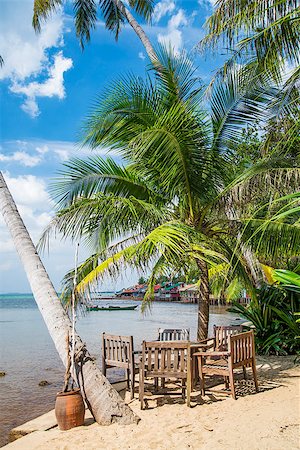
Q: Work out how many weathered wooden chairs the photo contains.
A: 5